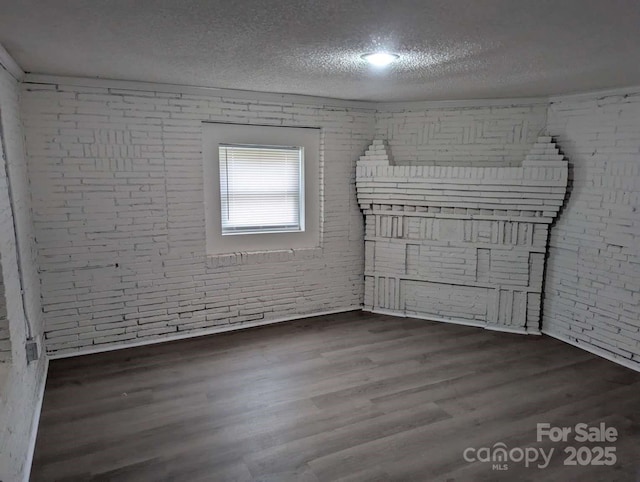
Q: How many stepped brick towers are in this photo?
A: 2